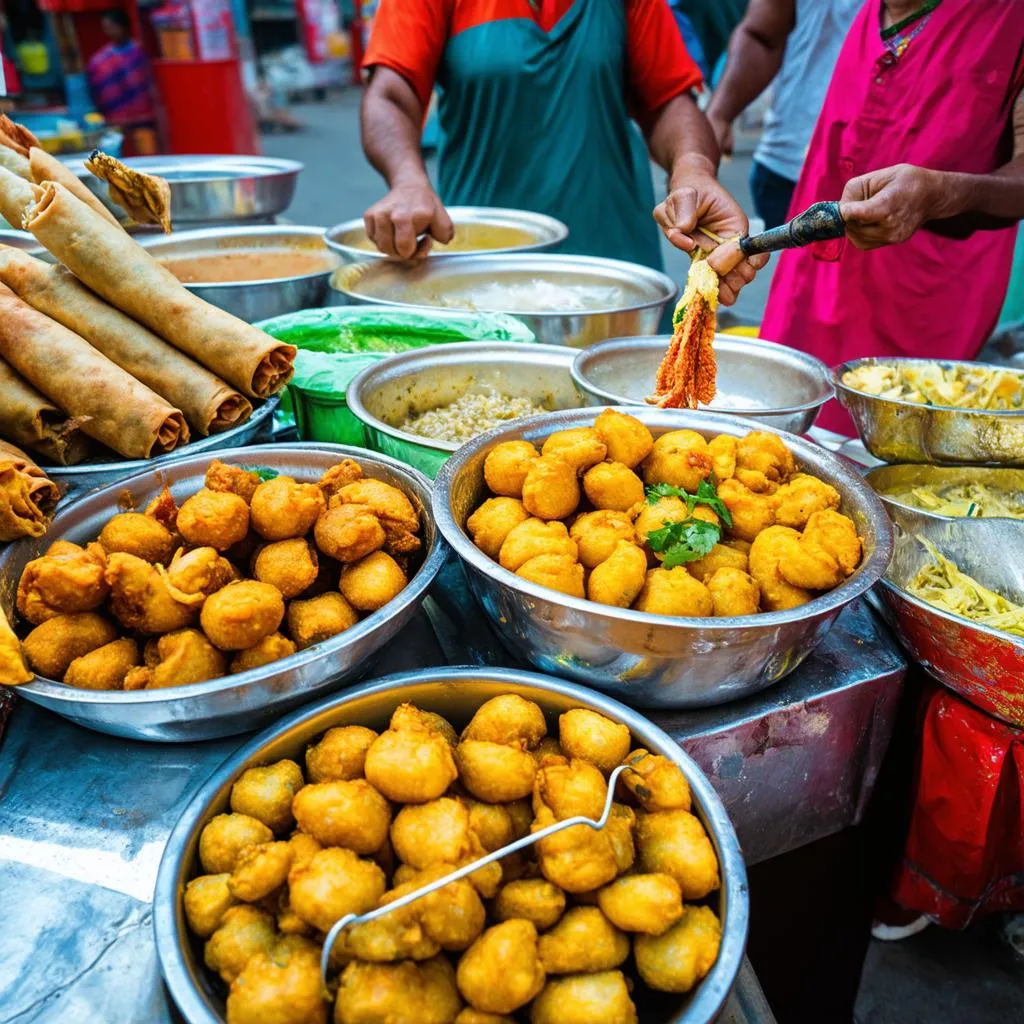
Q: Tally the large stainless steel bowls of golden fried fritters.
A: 3